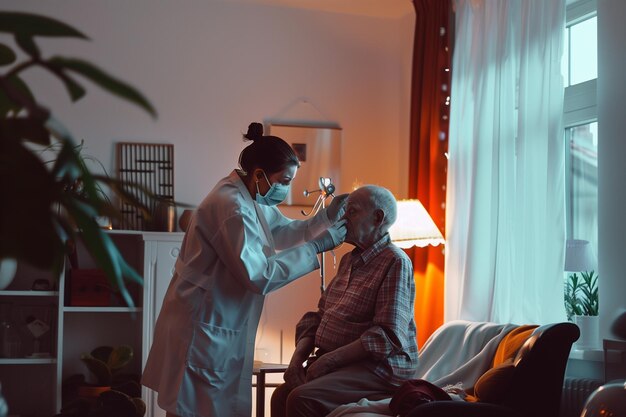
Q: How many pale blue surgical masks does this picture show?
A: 1